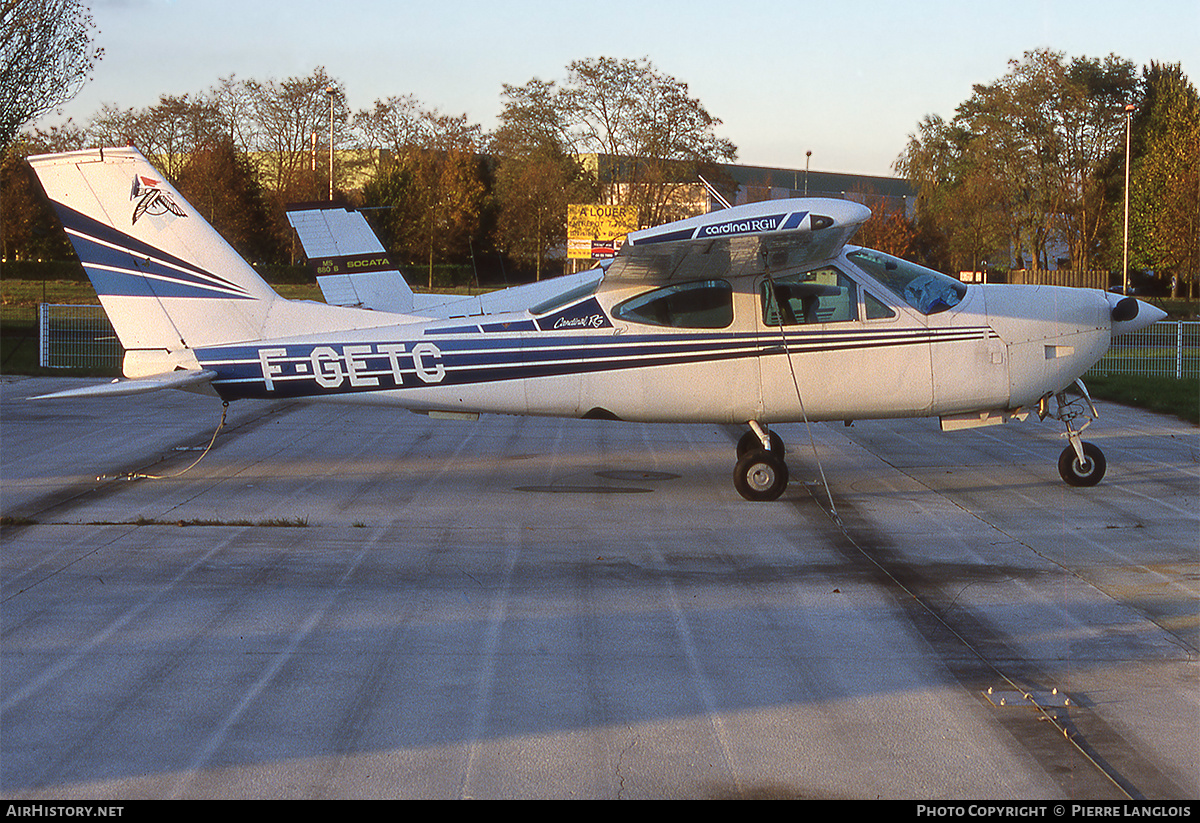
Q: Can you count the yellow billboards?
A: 1